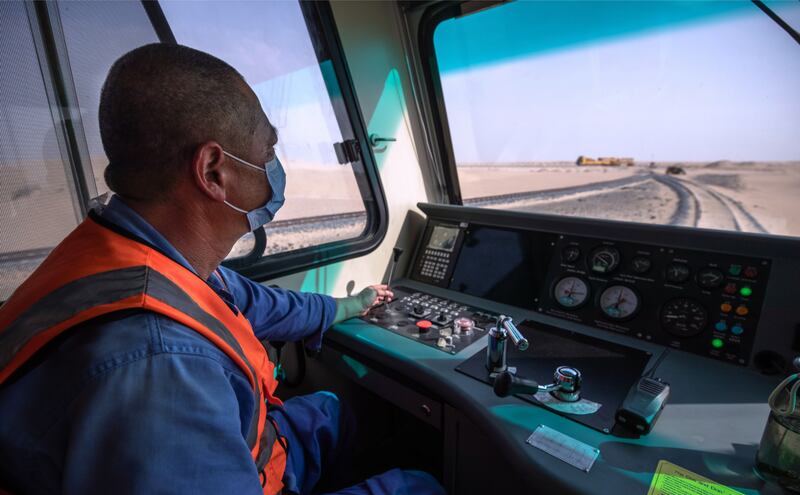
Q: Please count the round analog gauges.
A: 8